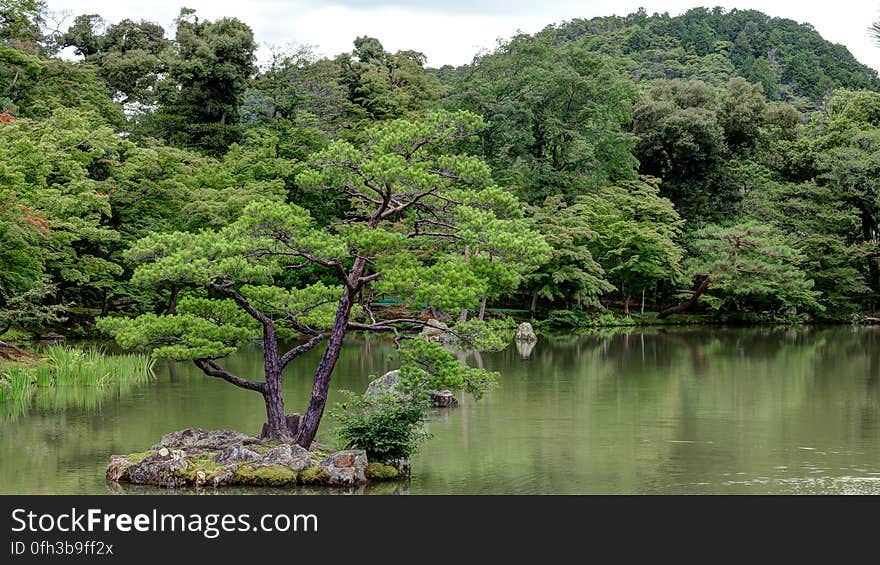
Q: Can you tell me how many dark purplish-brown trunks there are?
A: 2